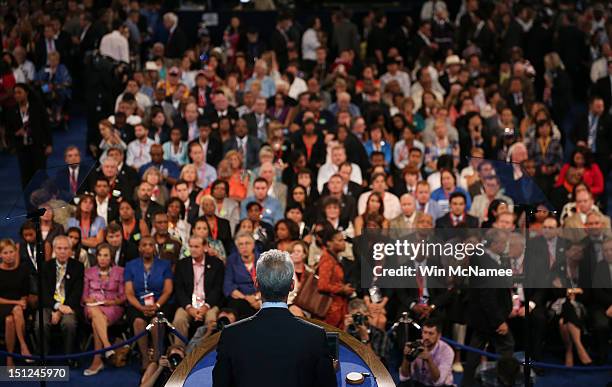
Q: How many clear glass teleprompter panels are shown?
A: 2